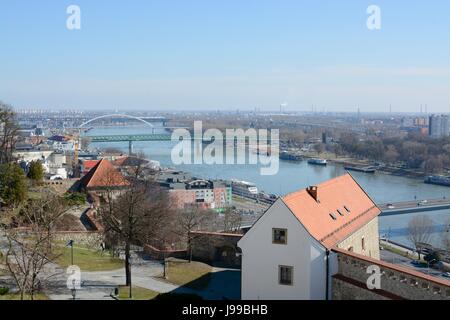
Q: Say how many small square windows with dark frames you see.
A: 2